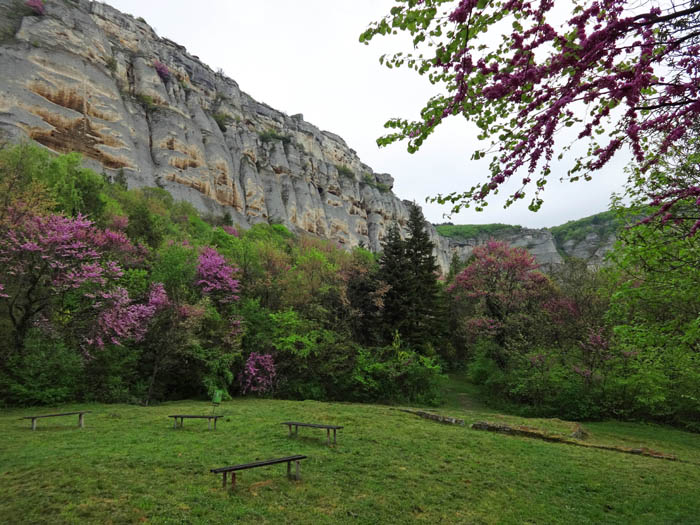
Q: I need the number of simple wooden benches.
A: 4